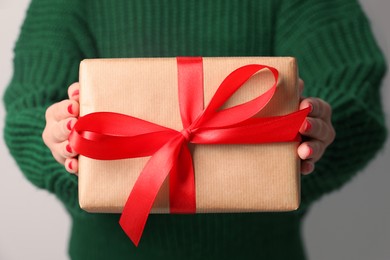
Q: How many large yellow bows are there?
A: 0